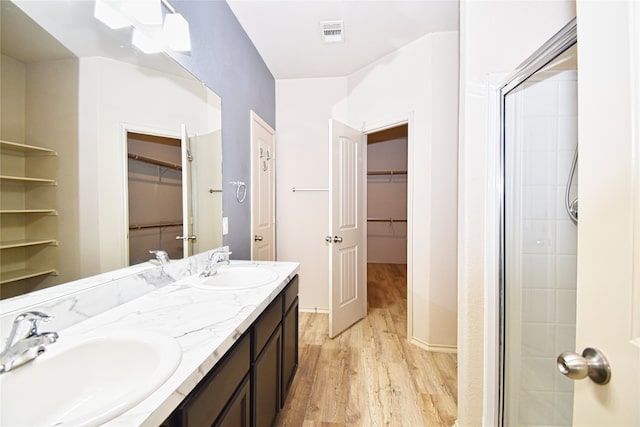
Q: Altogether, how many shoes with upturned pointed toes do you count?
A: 0